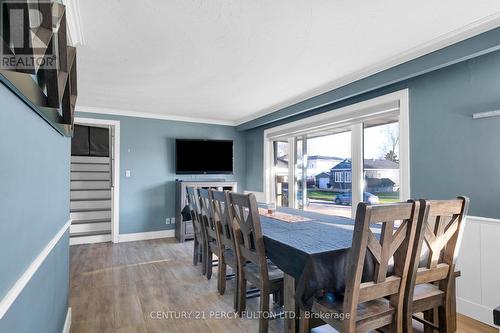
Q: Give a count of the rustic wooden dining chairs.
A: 6